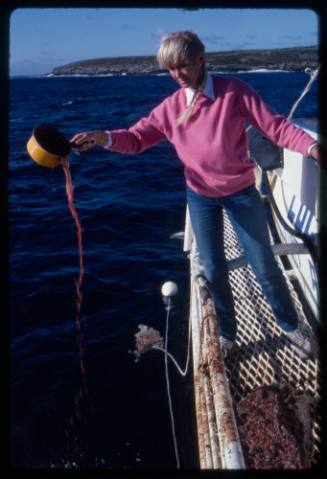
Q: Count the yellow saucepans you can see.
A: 1